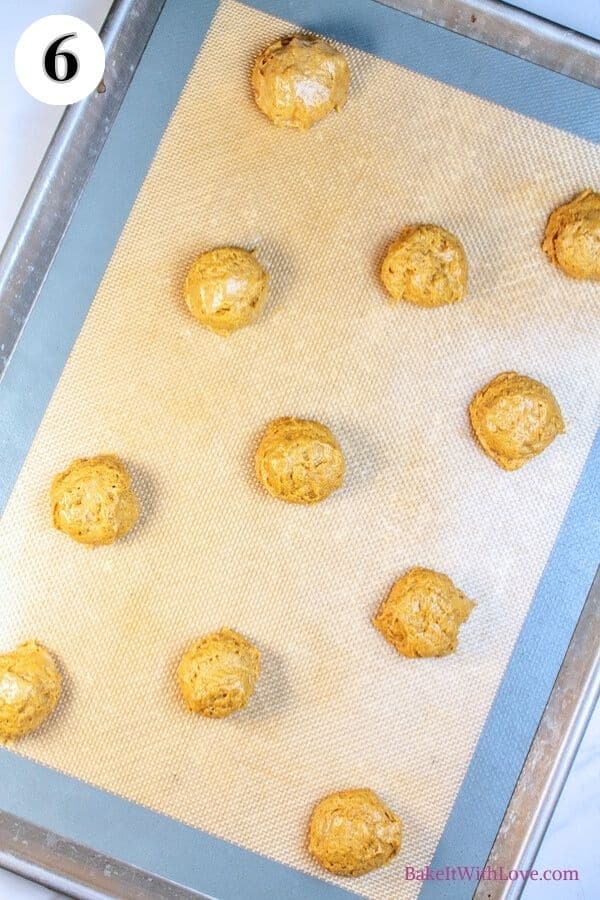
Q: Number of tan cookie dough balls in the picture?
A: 11